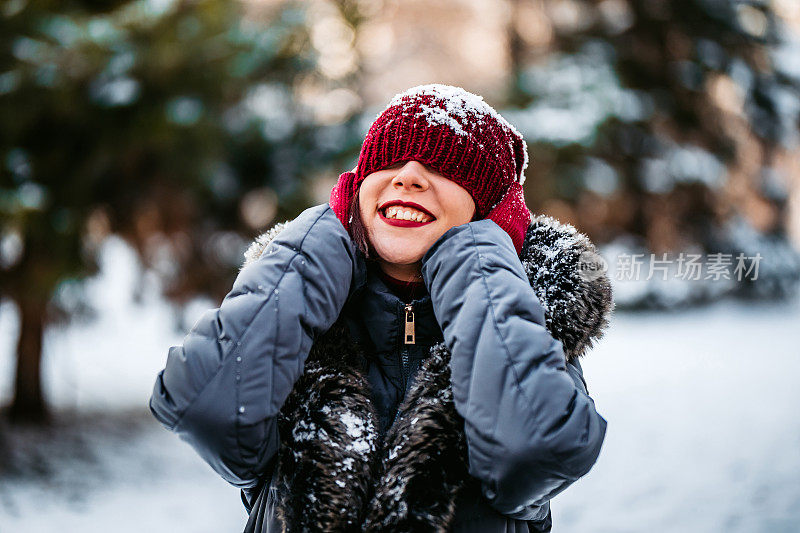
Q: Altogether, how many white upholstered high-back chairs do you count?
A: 0